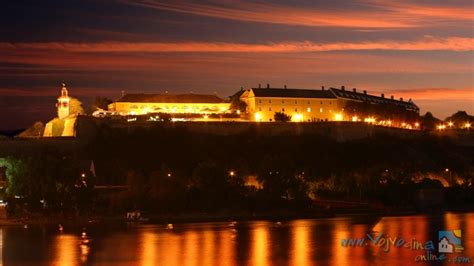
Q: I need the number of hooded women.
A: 0